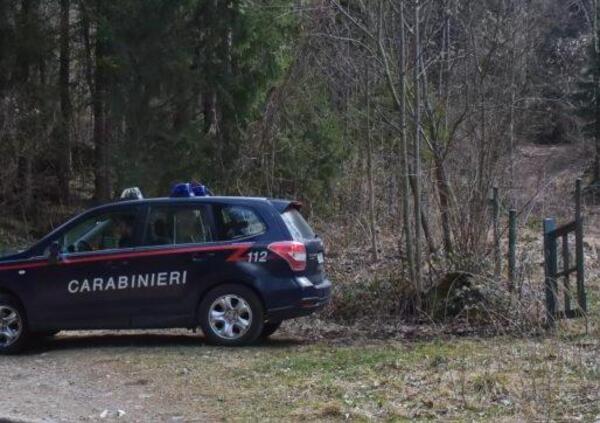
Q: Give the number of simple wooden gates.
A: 1